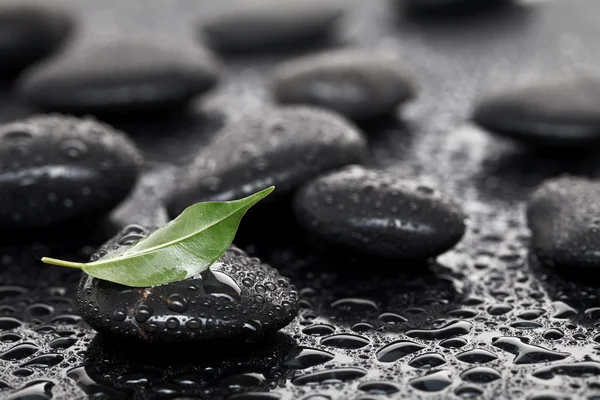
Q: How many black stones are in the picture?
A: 11